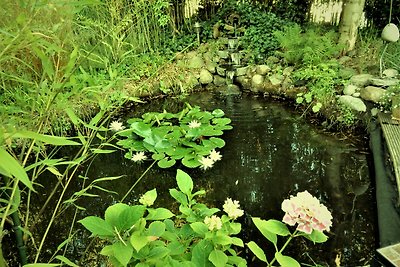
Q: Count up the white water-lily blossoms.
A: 5